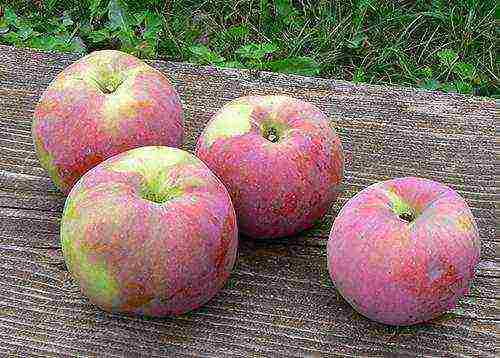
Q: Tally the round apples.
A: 4